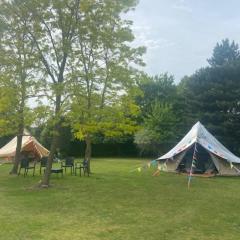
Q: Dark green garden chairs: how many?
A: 4